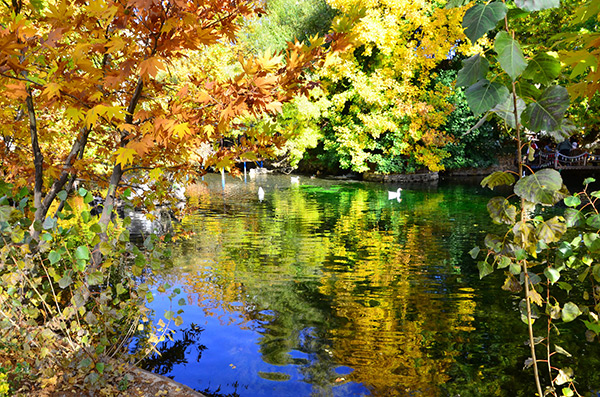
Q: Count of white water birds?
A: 3